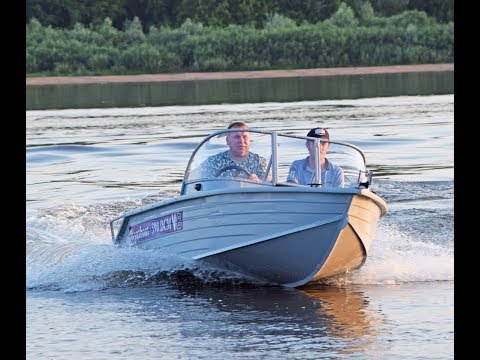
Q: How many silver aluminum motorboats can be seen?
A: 1